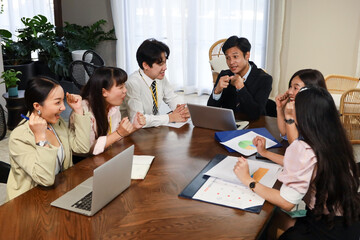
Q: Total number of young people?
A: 6